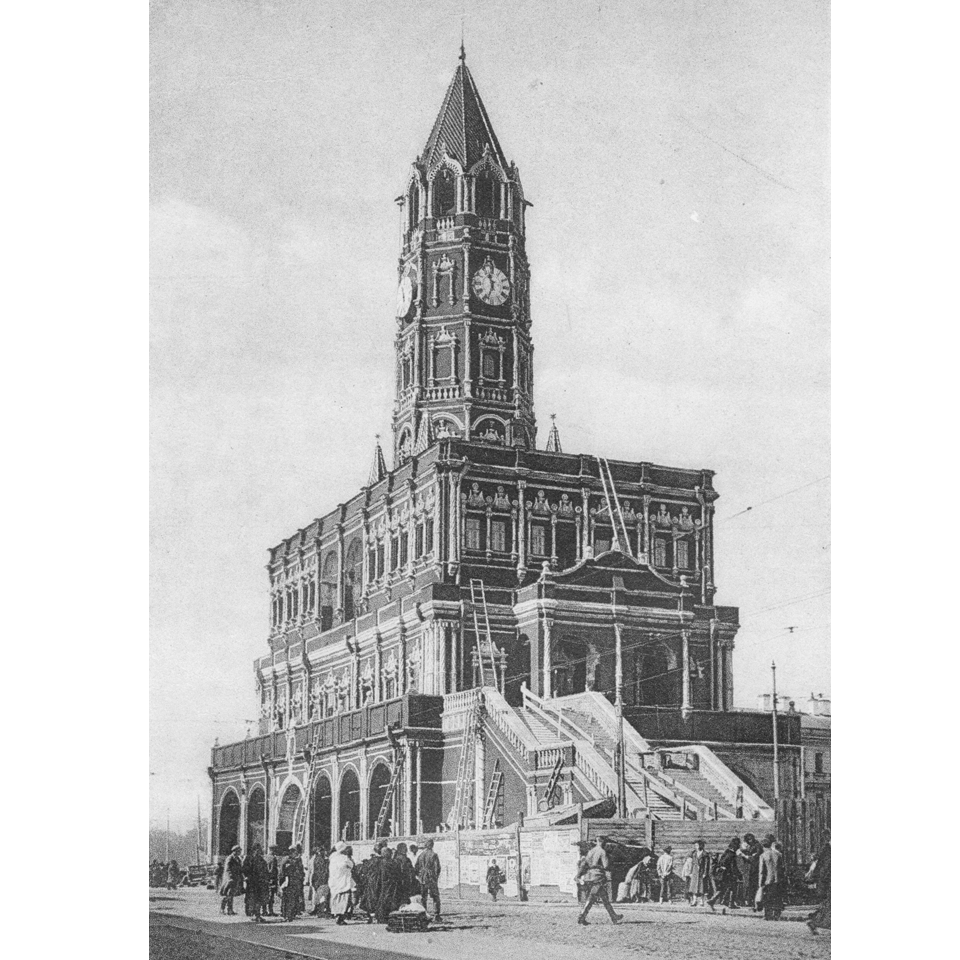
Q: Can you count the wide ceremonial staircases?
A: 1